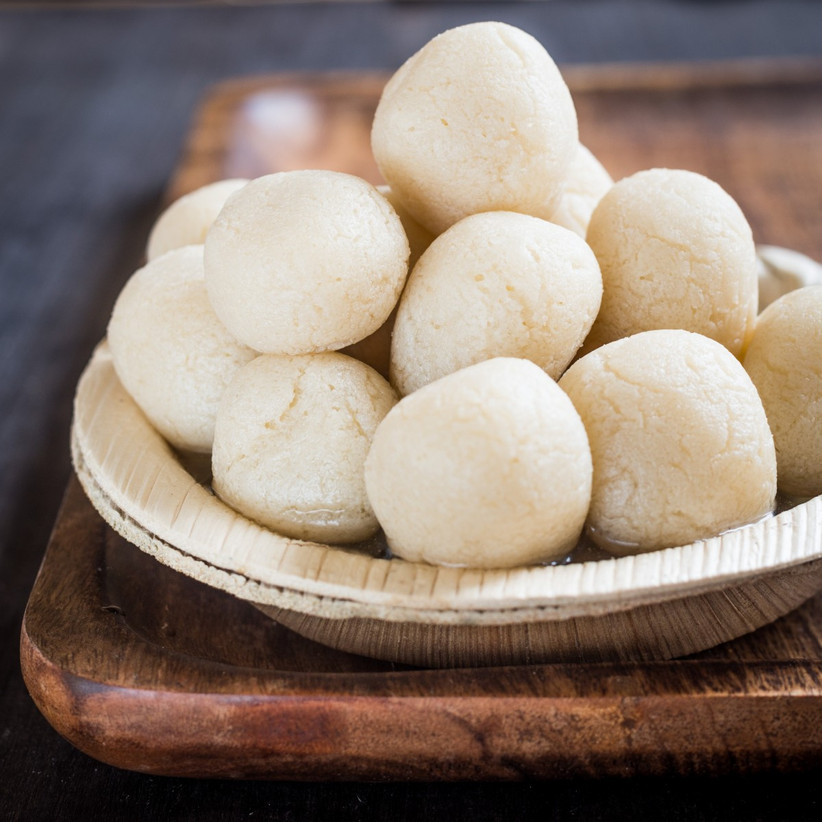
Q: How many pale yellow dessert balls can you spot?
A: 12